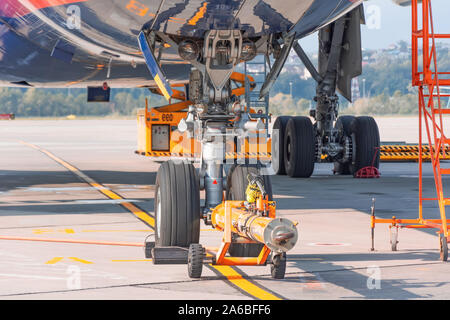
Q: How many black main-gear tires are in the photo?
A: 4